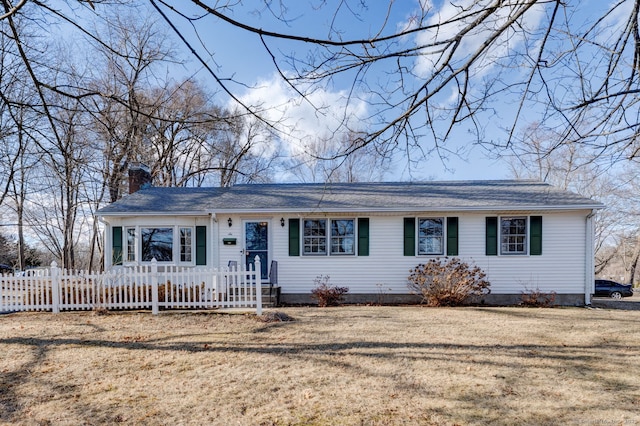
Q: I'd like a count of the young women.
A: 0